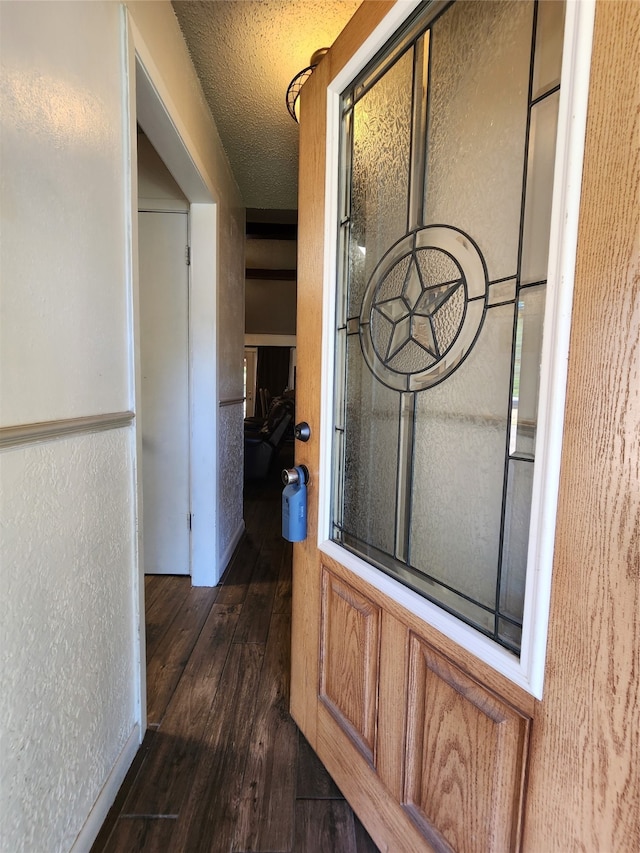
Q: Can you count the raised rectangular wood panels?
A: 2